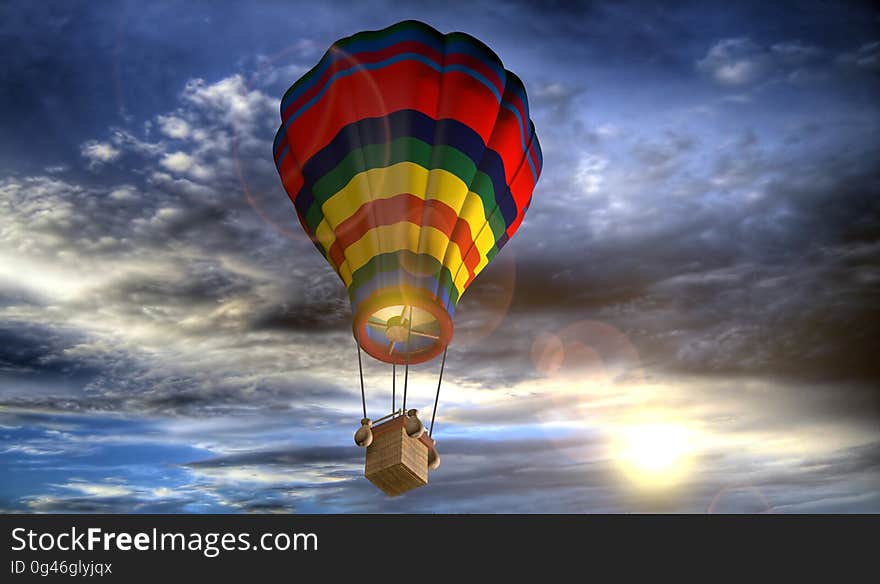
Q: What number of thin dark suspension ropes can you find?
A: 4